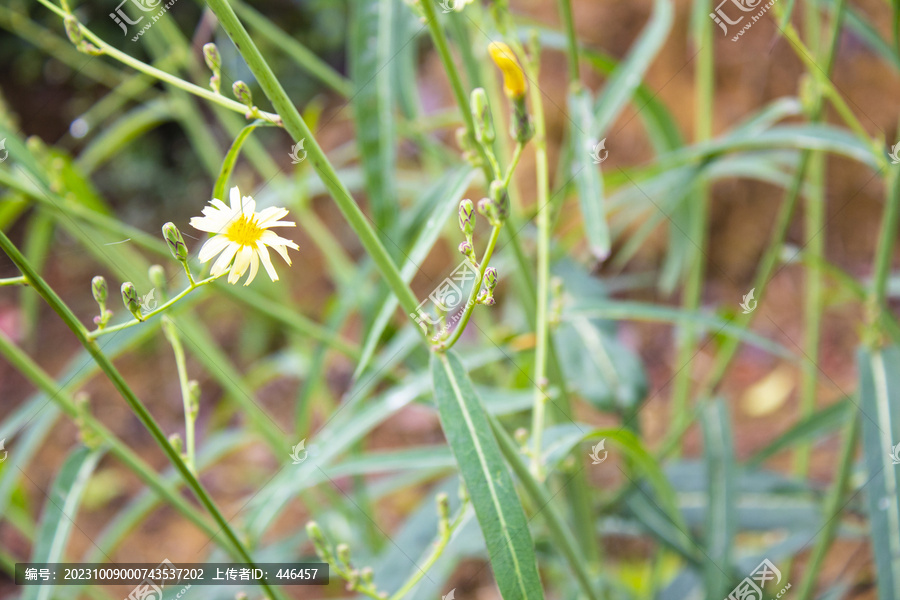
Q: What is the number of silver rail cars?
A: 0